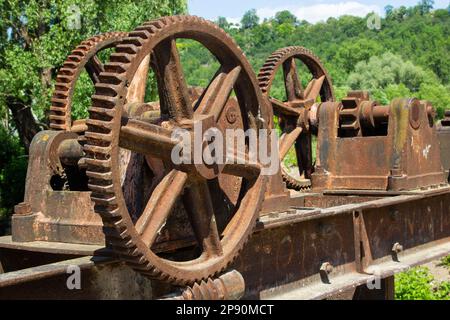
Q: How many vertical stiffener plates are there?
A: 1